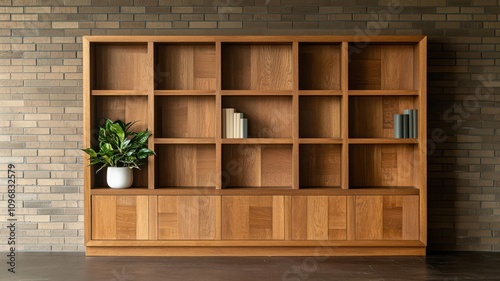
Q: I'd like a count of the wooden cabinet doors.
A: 5